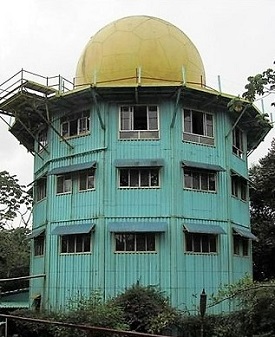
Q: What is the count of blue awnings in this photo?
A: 10